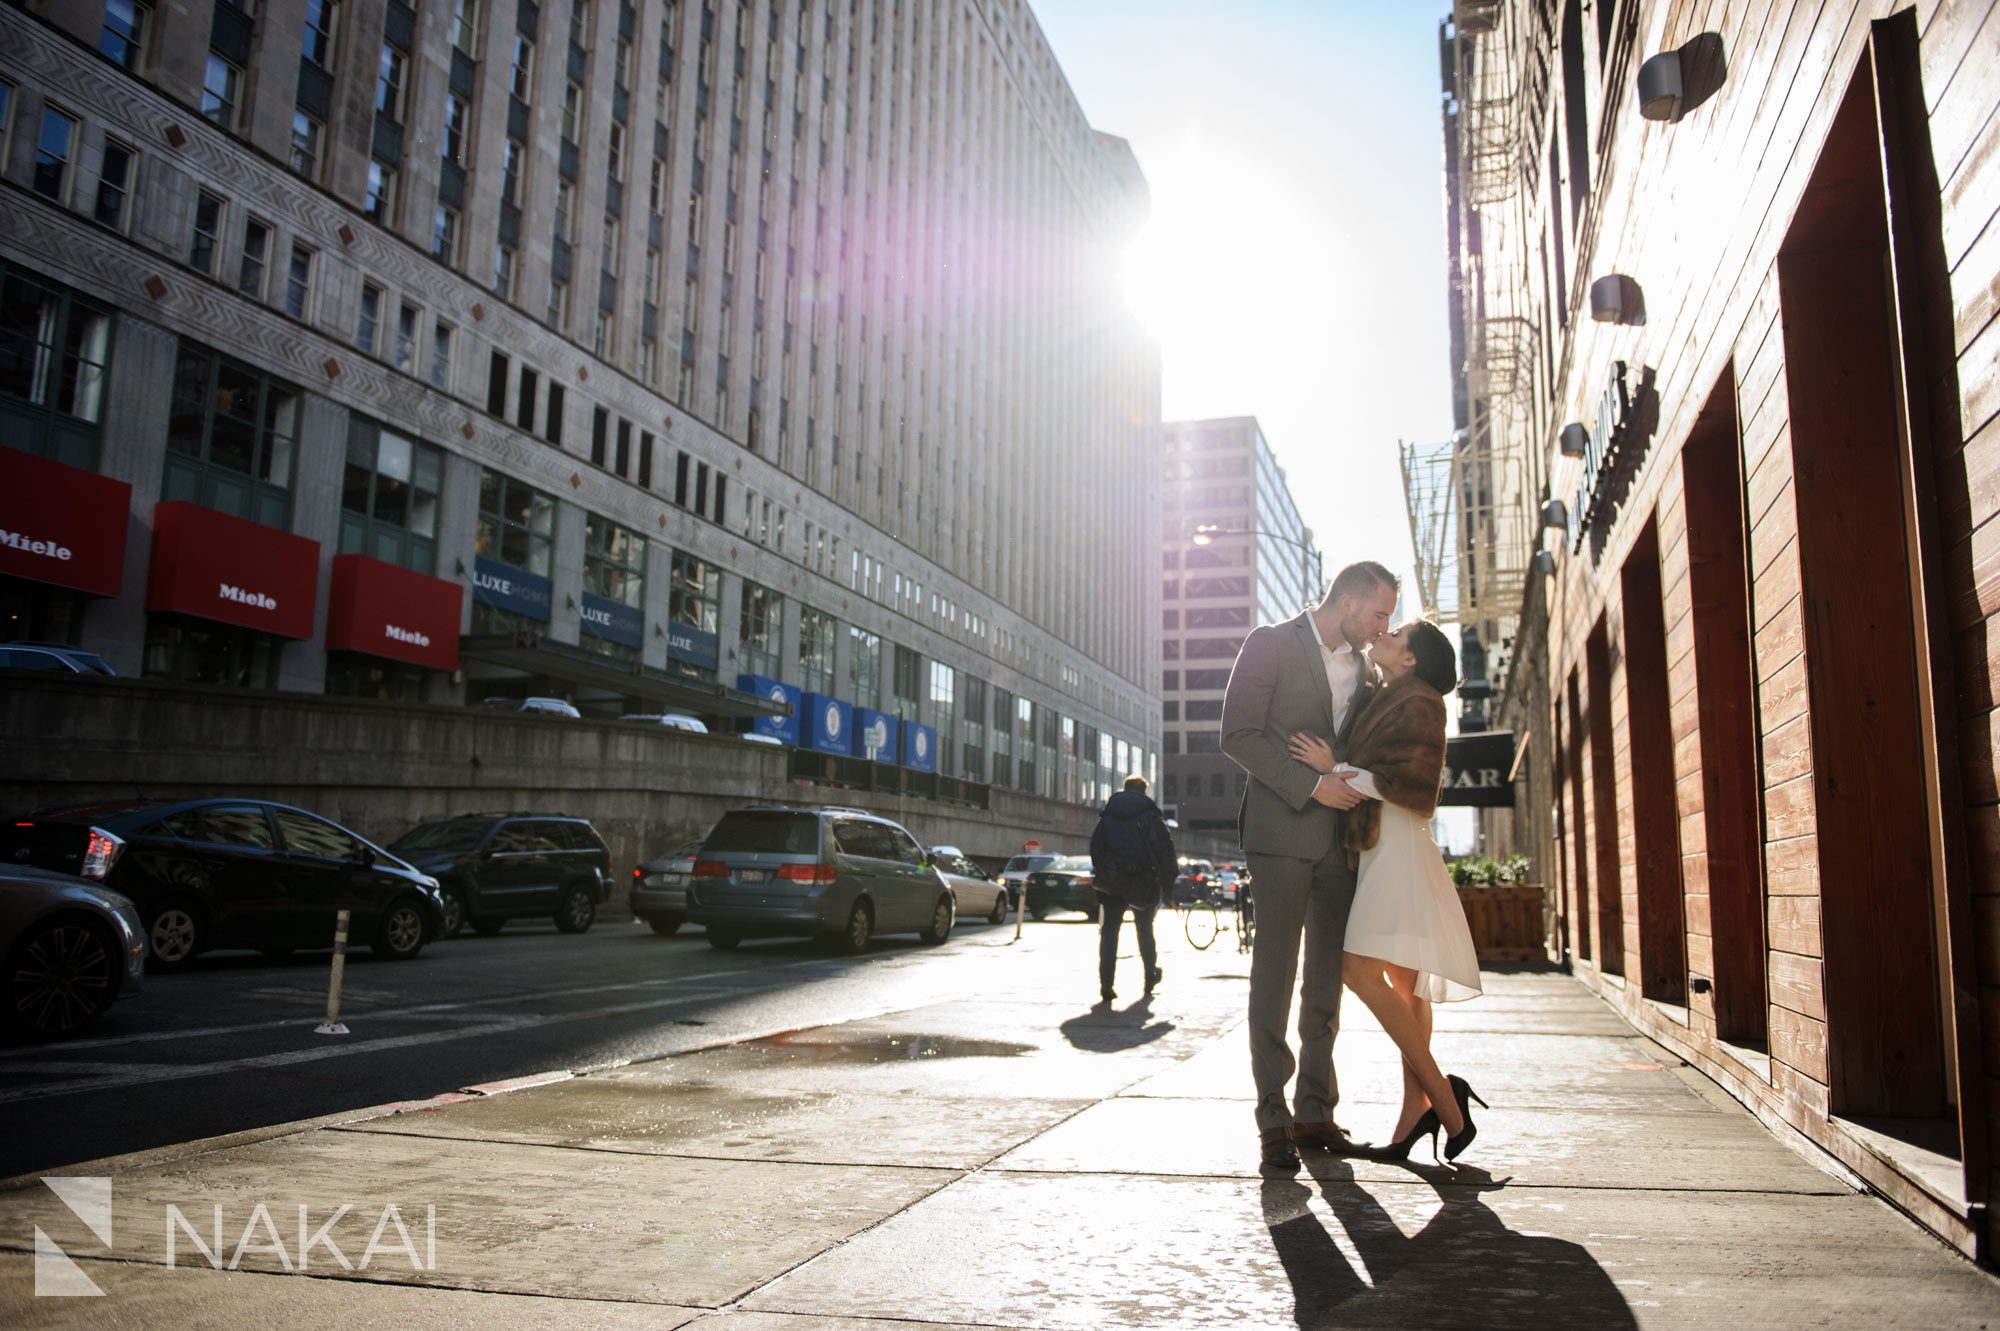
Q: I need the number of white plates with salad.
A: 0